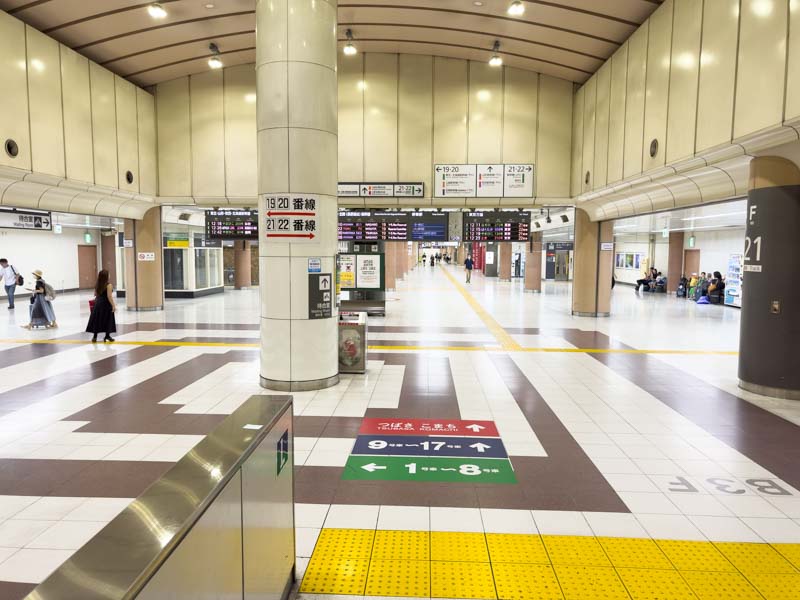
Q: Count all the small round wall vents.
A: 4